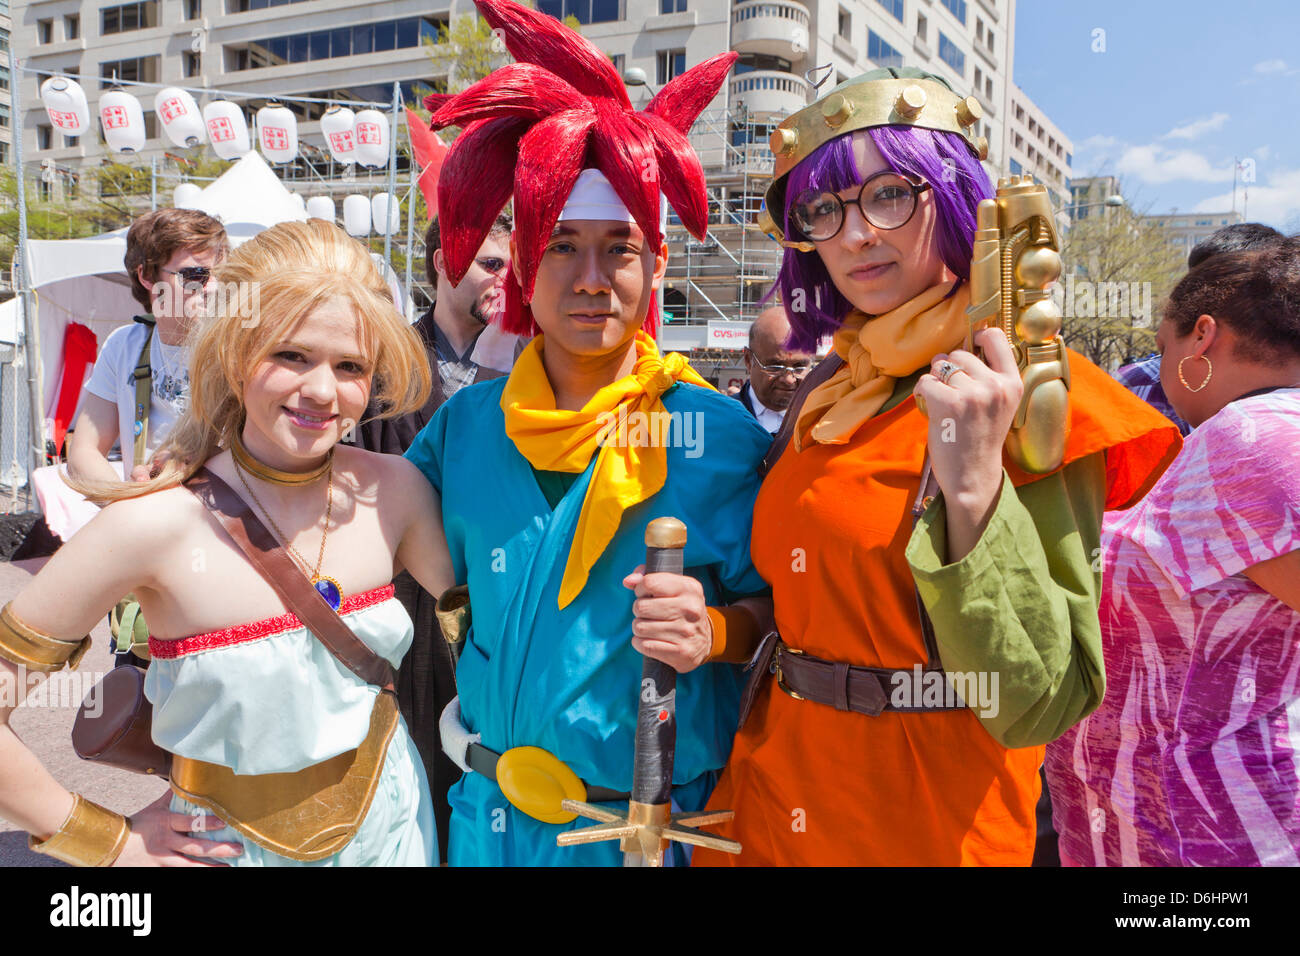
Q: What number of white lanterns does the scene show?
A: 12